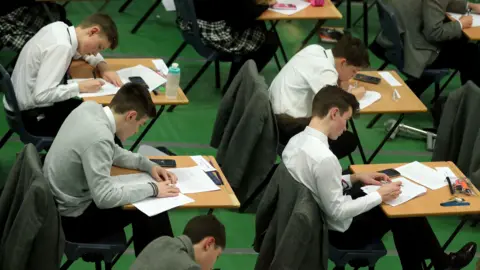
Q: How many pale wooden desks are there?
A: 6